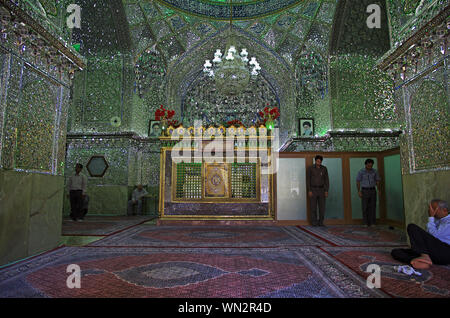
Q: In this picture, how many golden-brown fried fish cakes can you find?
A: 0